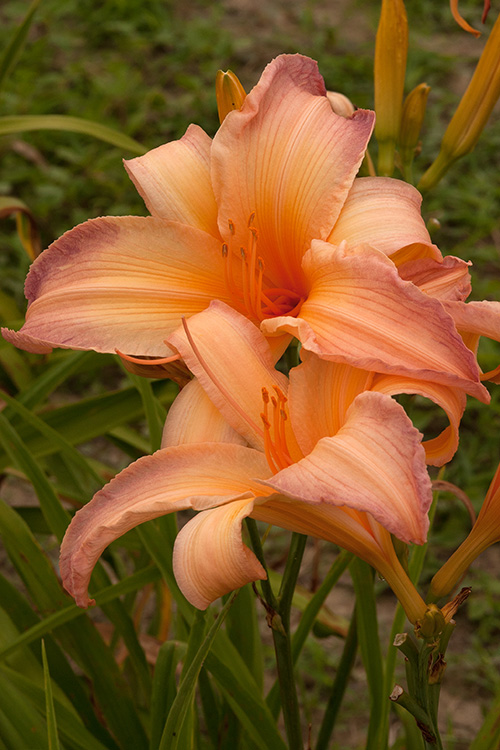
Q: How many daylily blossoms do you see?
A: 2